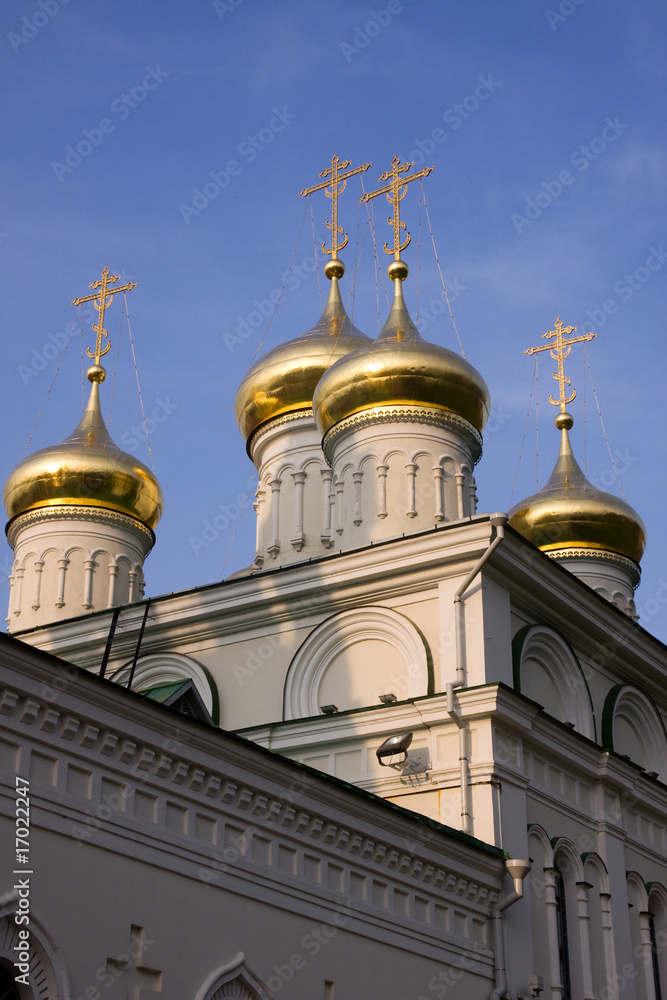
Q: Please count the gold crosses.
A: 4